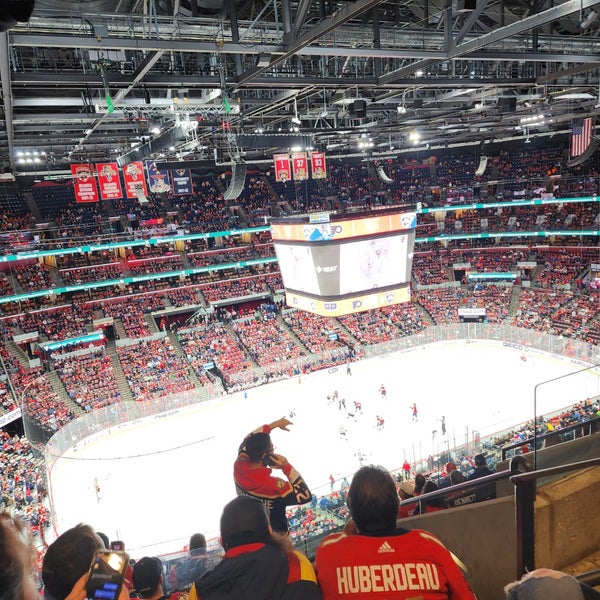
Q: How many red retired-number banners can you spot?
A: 3